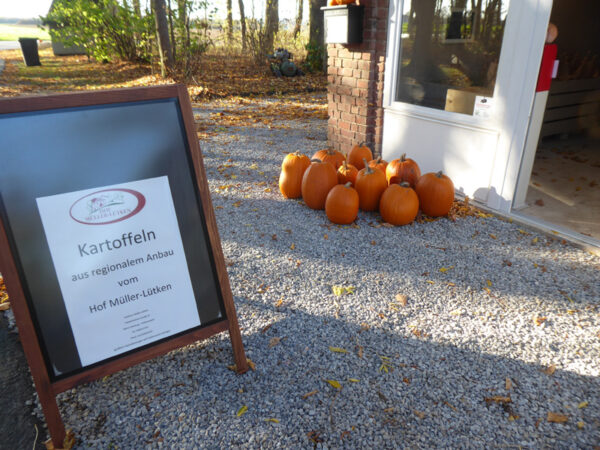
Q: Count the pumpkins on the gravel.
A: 11